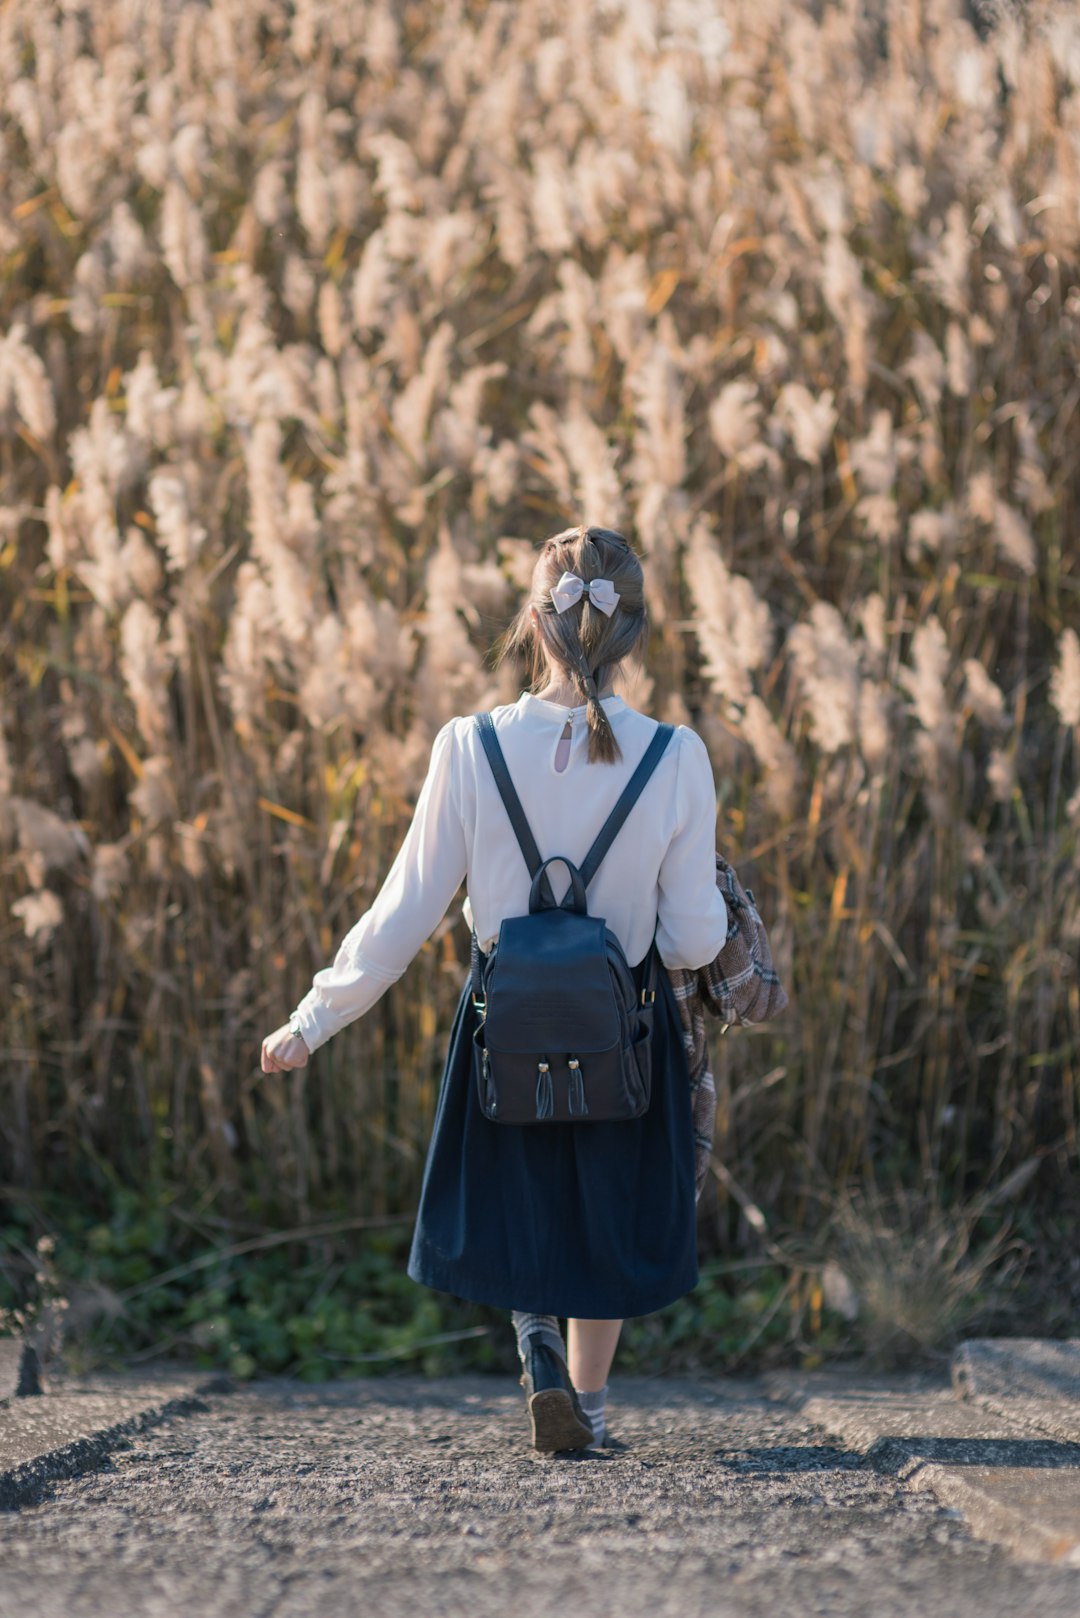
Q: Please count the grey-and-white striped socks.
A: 2